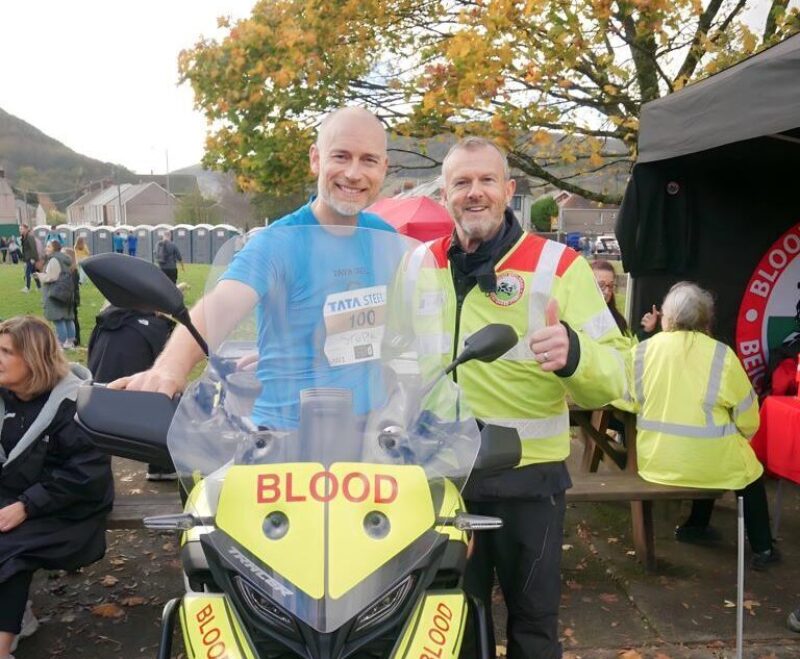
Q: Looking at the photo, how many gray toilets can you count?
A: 10